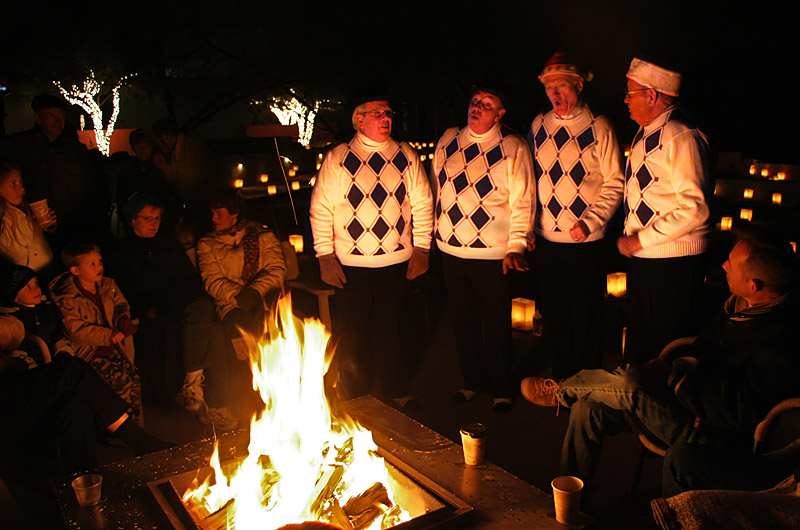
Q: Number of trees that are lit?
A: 2